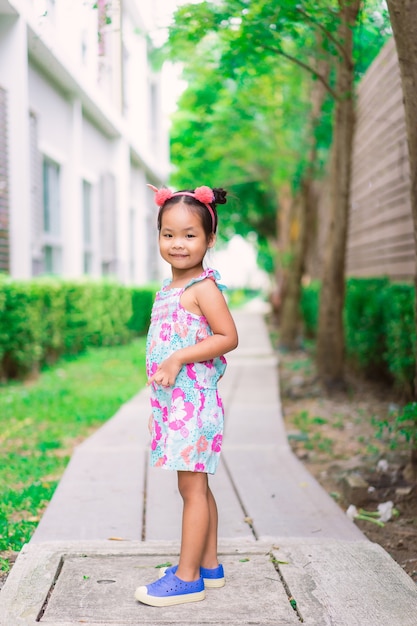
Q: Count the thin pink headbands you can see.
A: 1